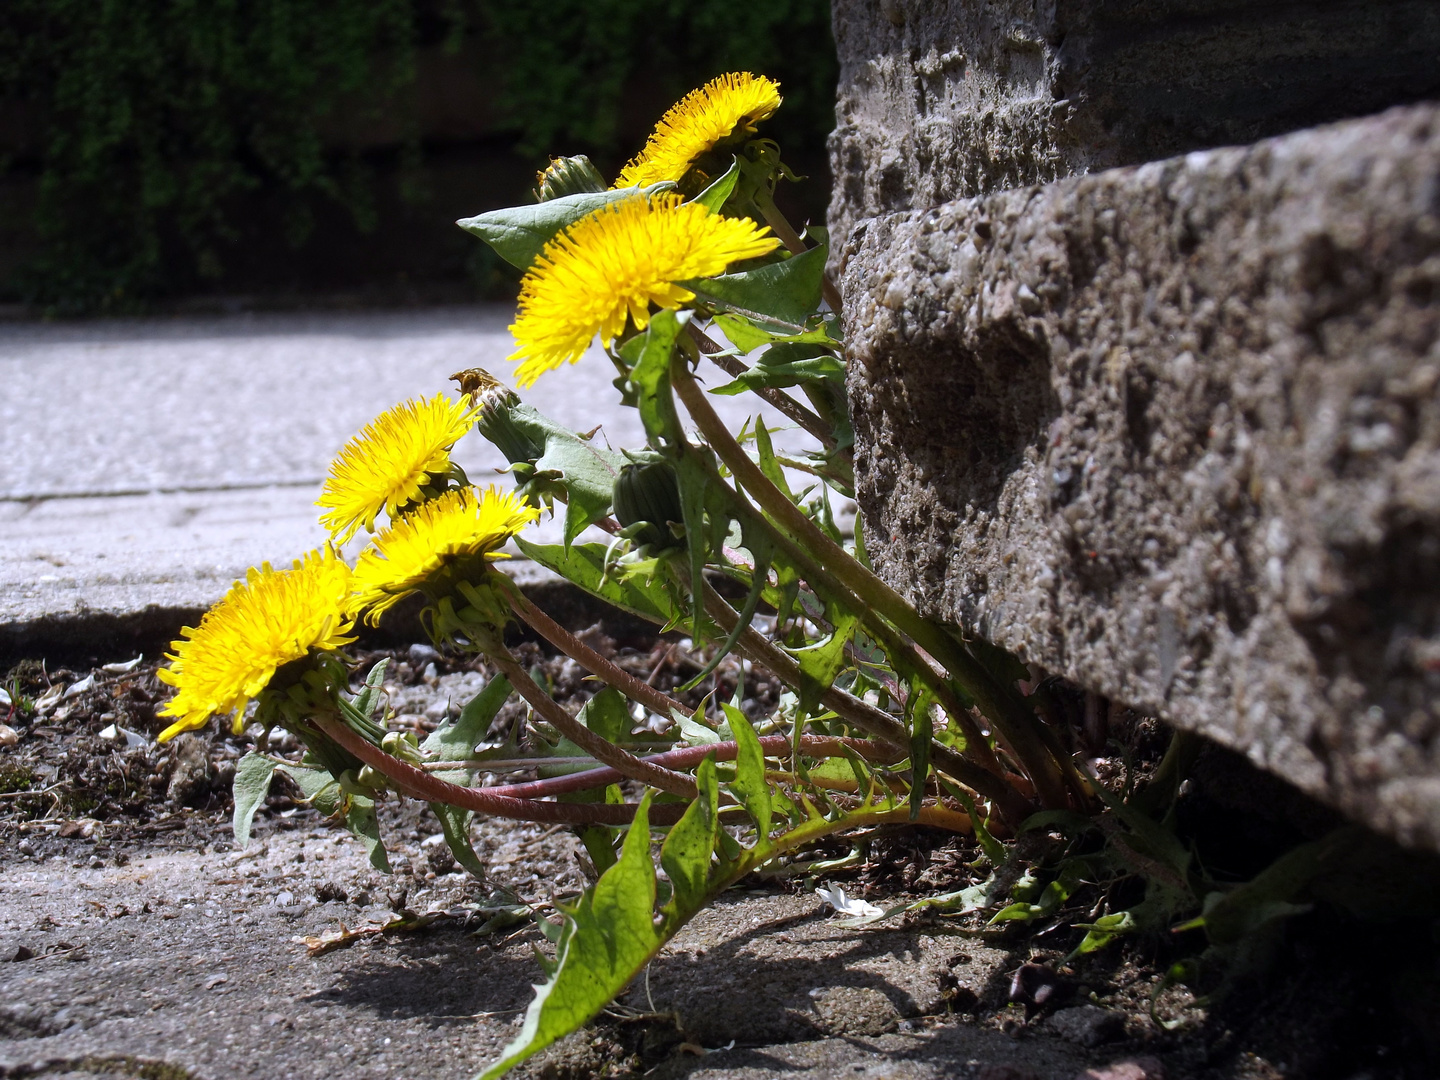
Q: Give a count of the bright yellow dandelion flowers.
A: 5